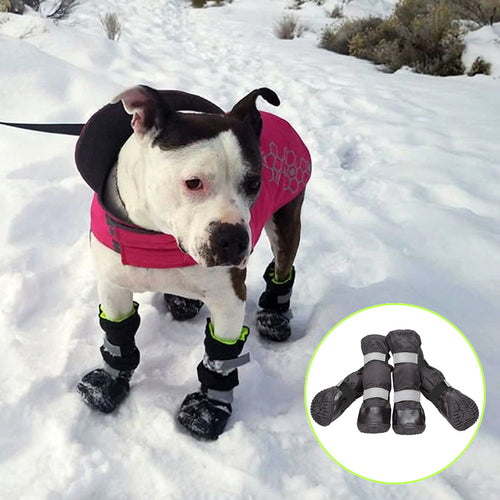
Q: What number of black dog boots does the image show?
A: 8